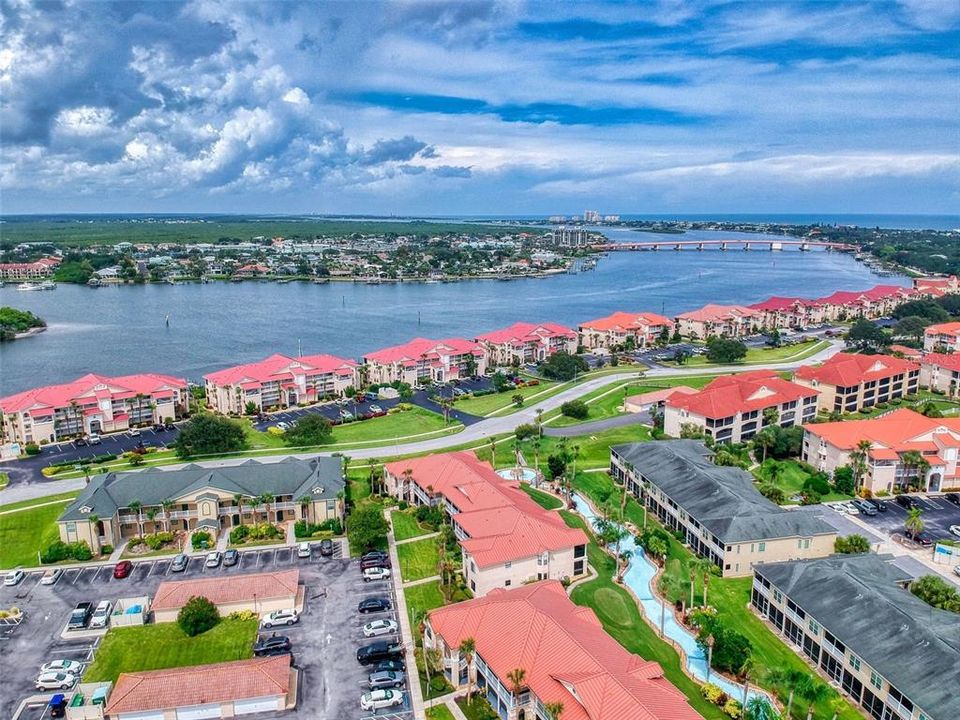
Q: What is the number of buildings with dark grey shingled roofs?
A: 3